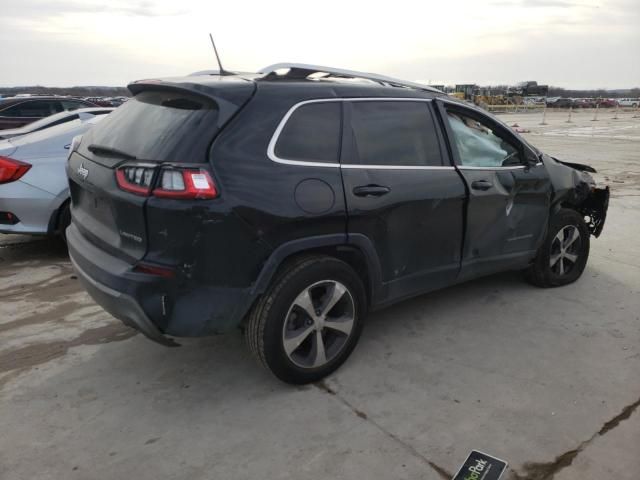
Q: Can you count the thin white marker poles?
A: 5